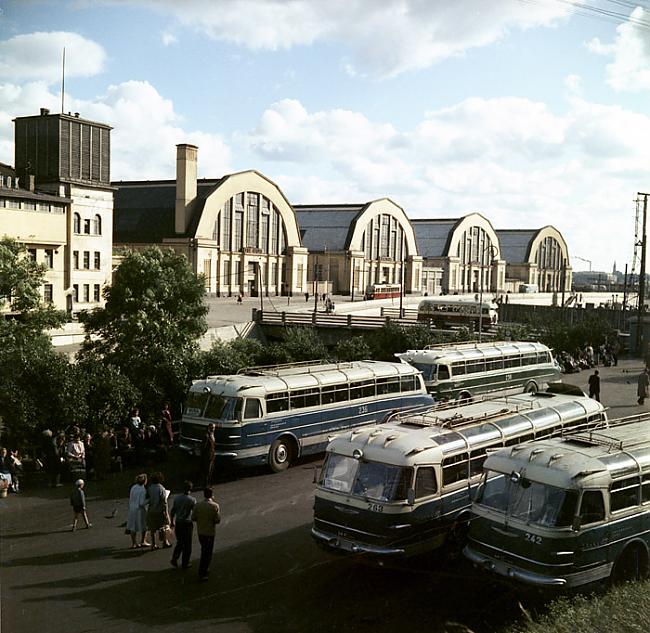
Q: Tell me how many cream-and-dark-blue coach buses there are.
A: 3